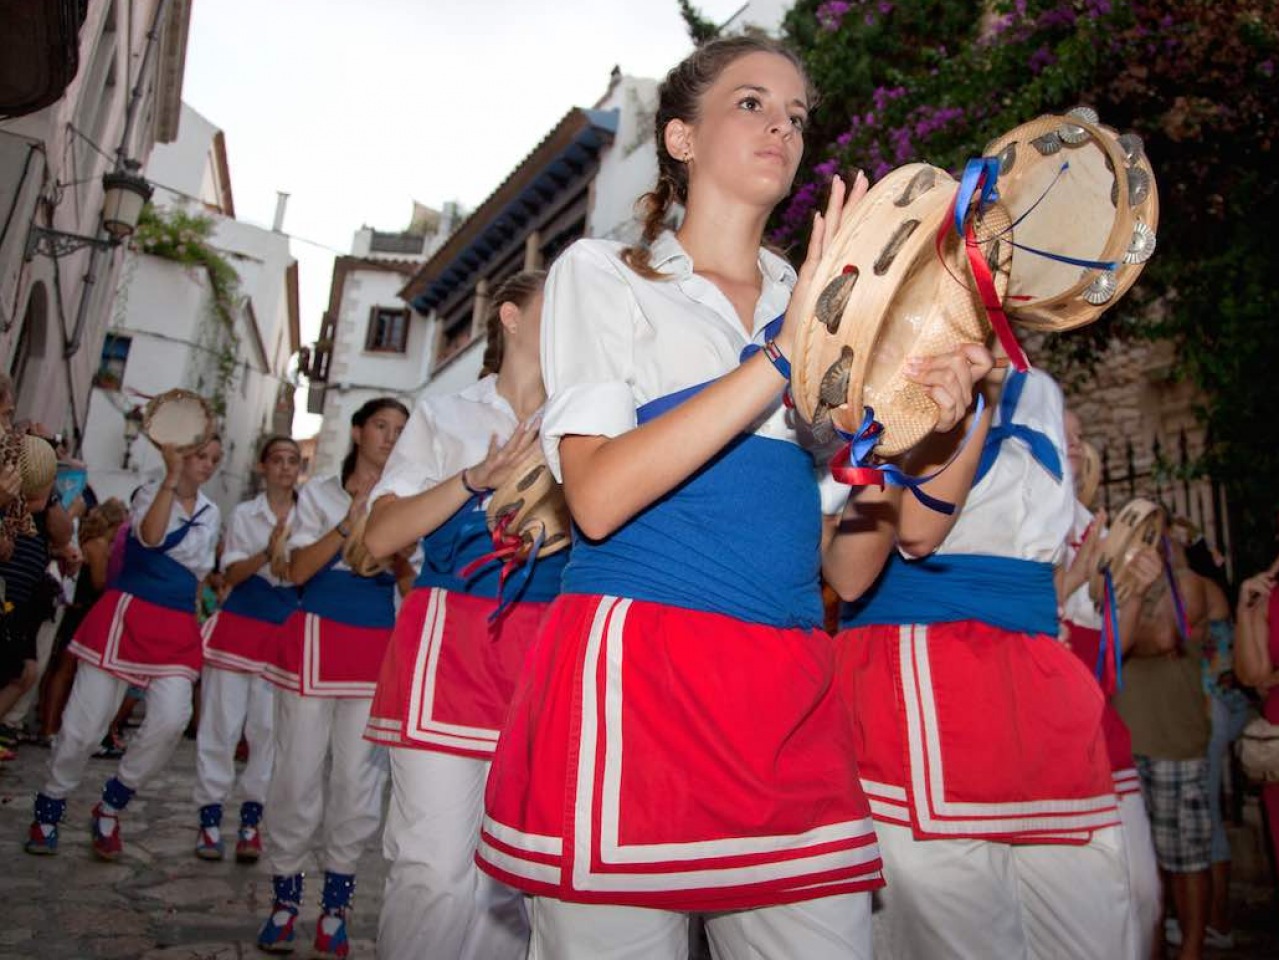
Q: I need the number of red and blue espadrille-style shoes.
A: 6